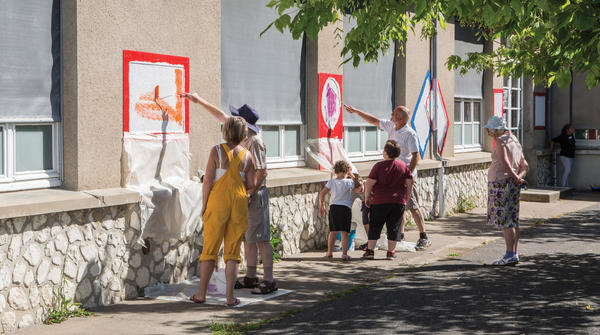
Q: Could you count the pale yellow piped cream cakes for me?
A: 0